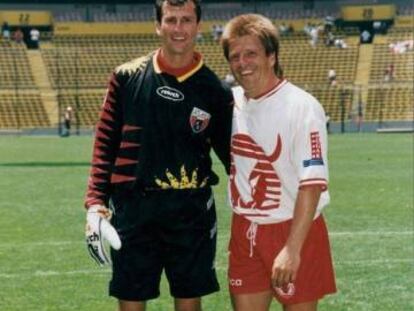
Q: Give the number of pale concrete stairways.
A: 2